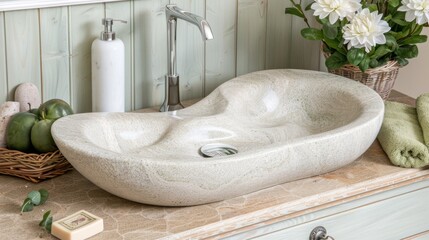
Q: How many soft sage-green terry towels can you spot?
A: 2